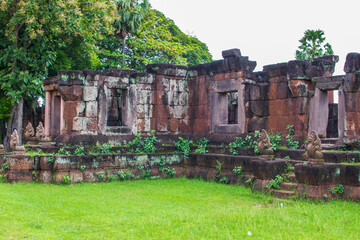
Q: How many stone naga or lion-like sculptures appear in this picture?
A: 5